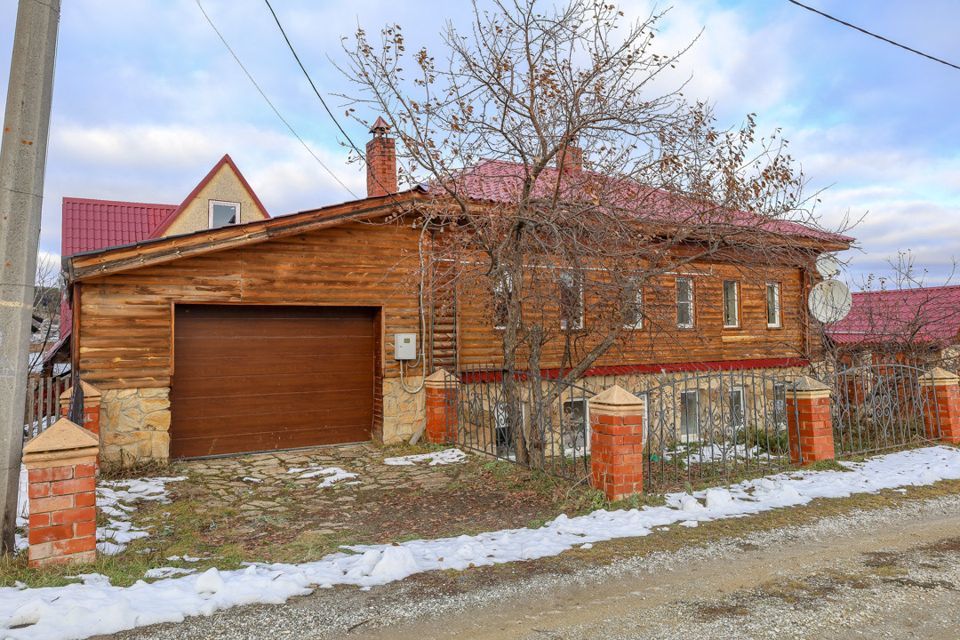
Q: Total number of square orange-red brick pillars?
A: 6